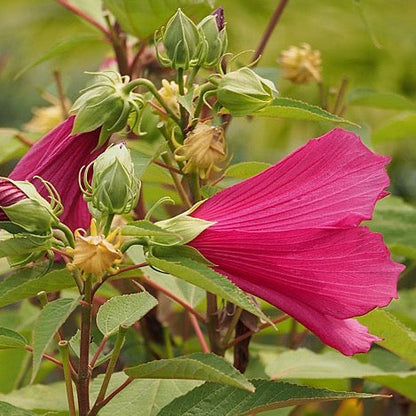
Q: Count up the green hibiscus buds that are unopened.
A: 4